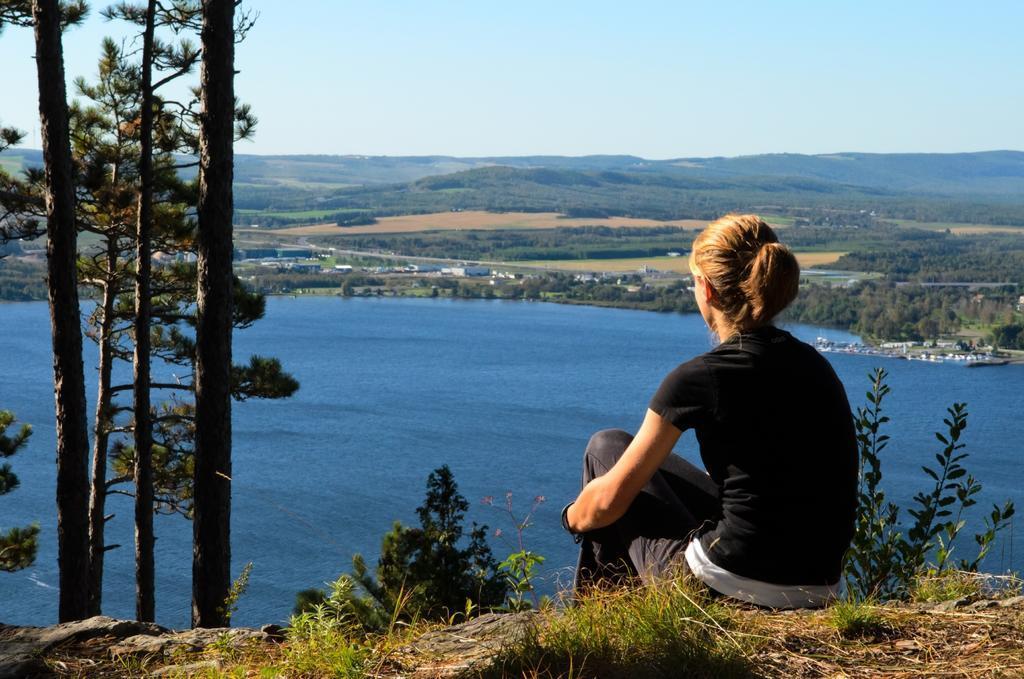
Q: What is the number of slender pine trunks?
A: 4